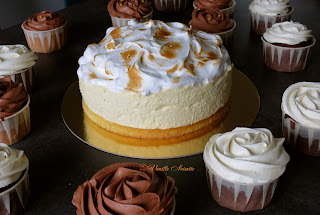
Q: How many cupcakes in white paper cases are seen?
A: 13